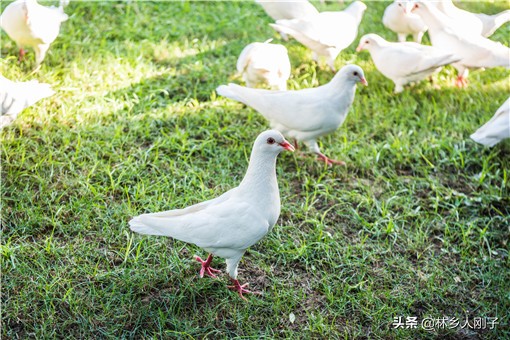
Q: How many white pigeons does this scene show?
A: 12